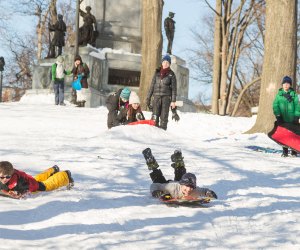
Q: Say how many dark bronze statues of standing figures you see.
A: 3